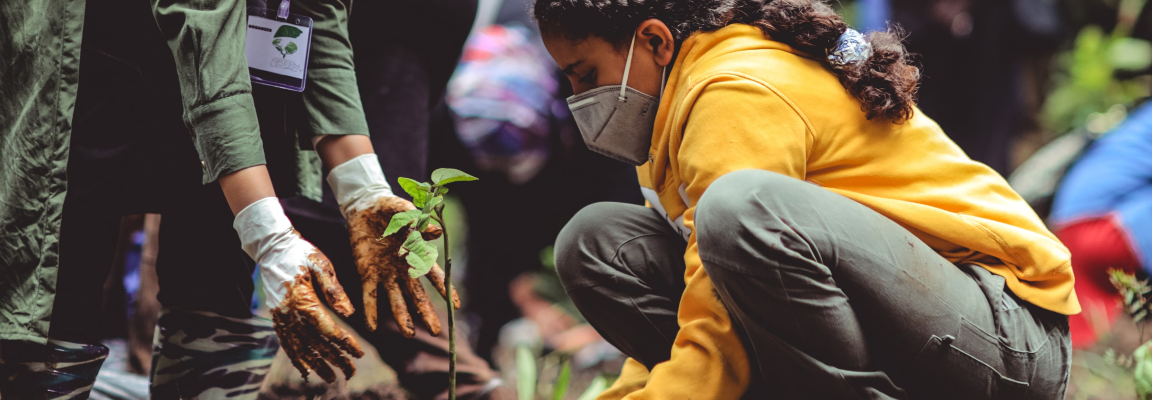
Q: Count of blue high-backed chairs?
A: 0